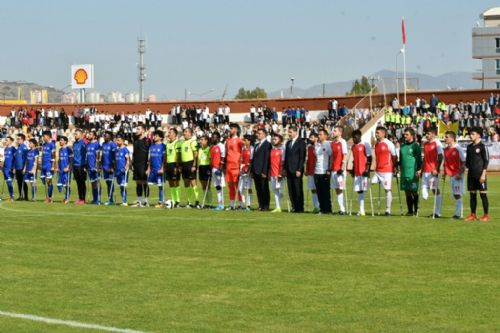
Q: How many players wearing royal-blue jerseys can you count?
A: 8